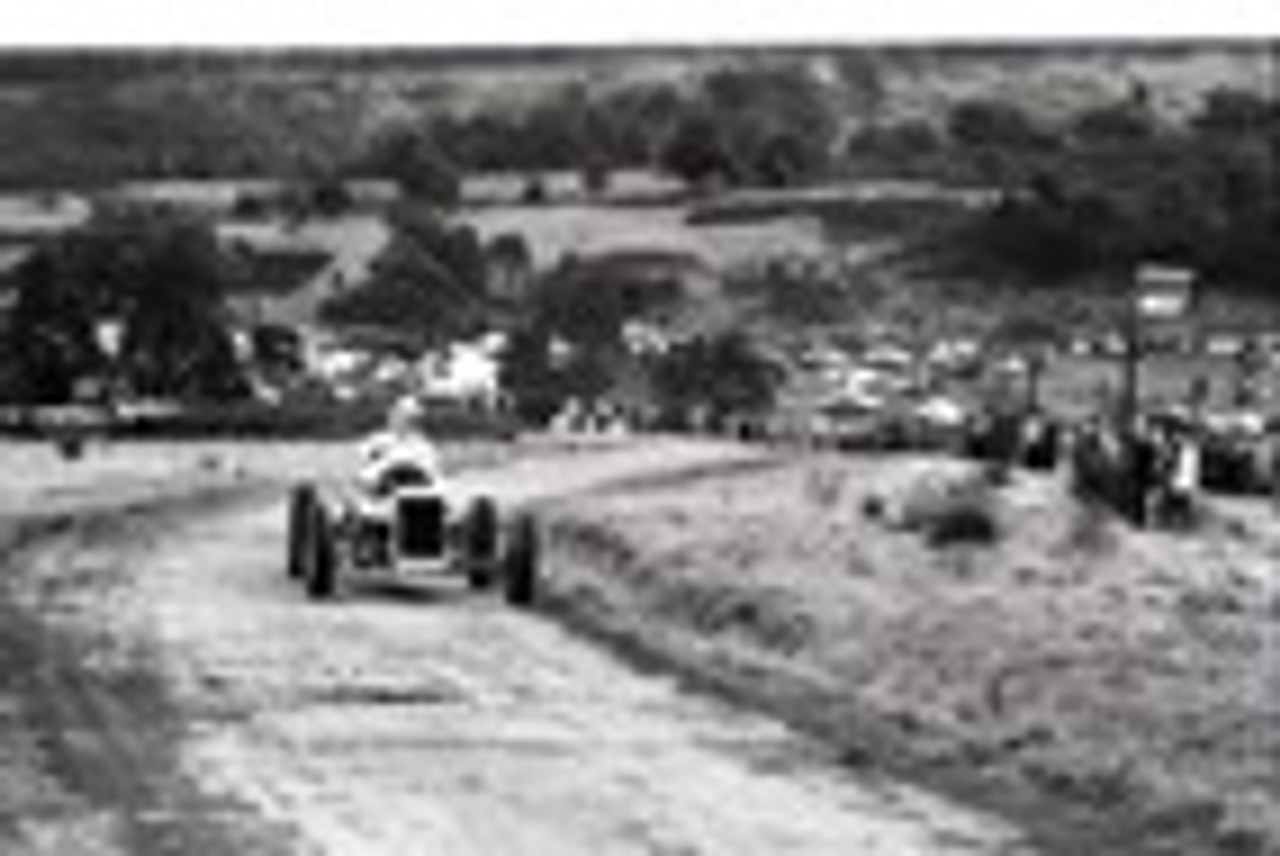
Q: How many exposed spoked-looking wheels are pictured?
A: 4